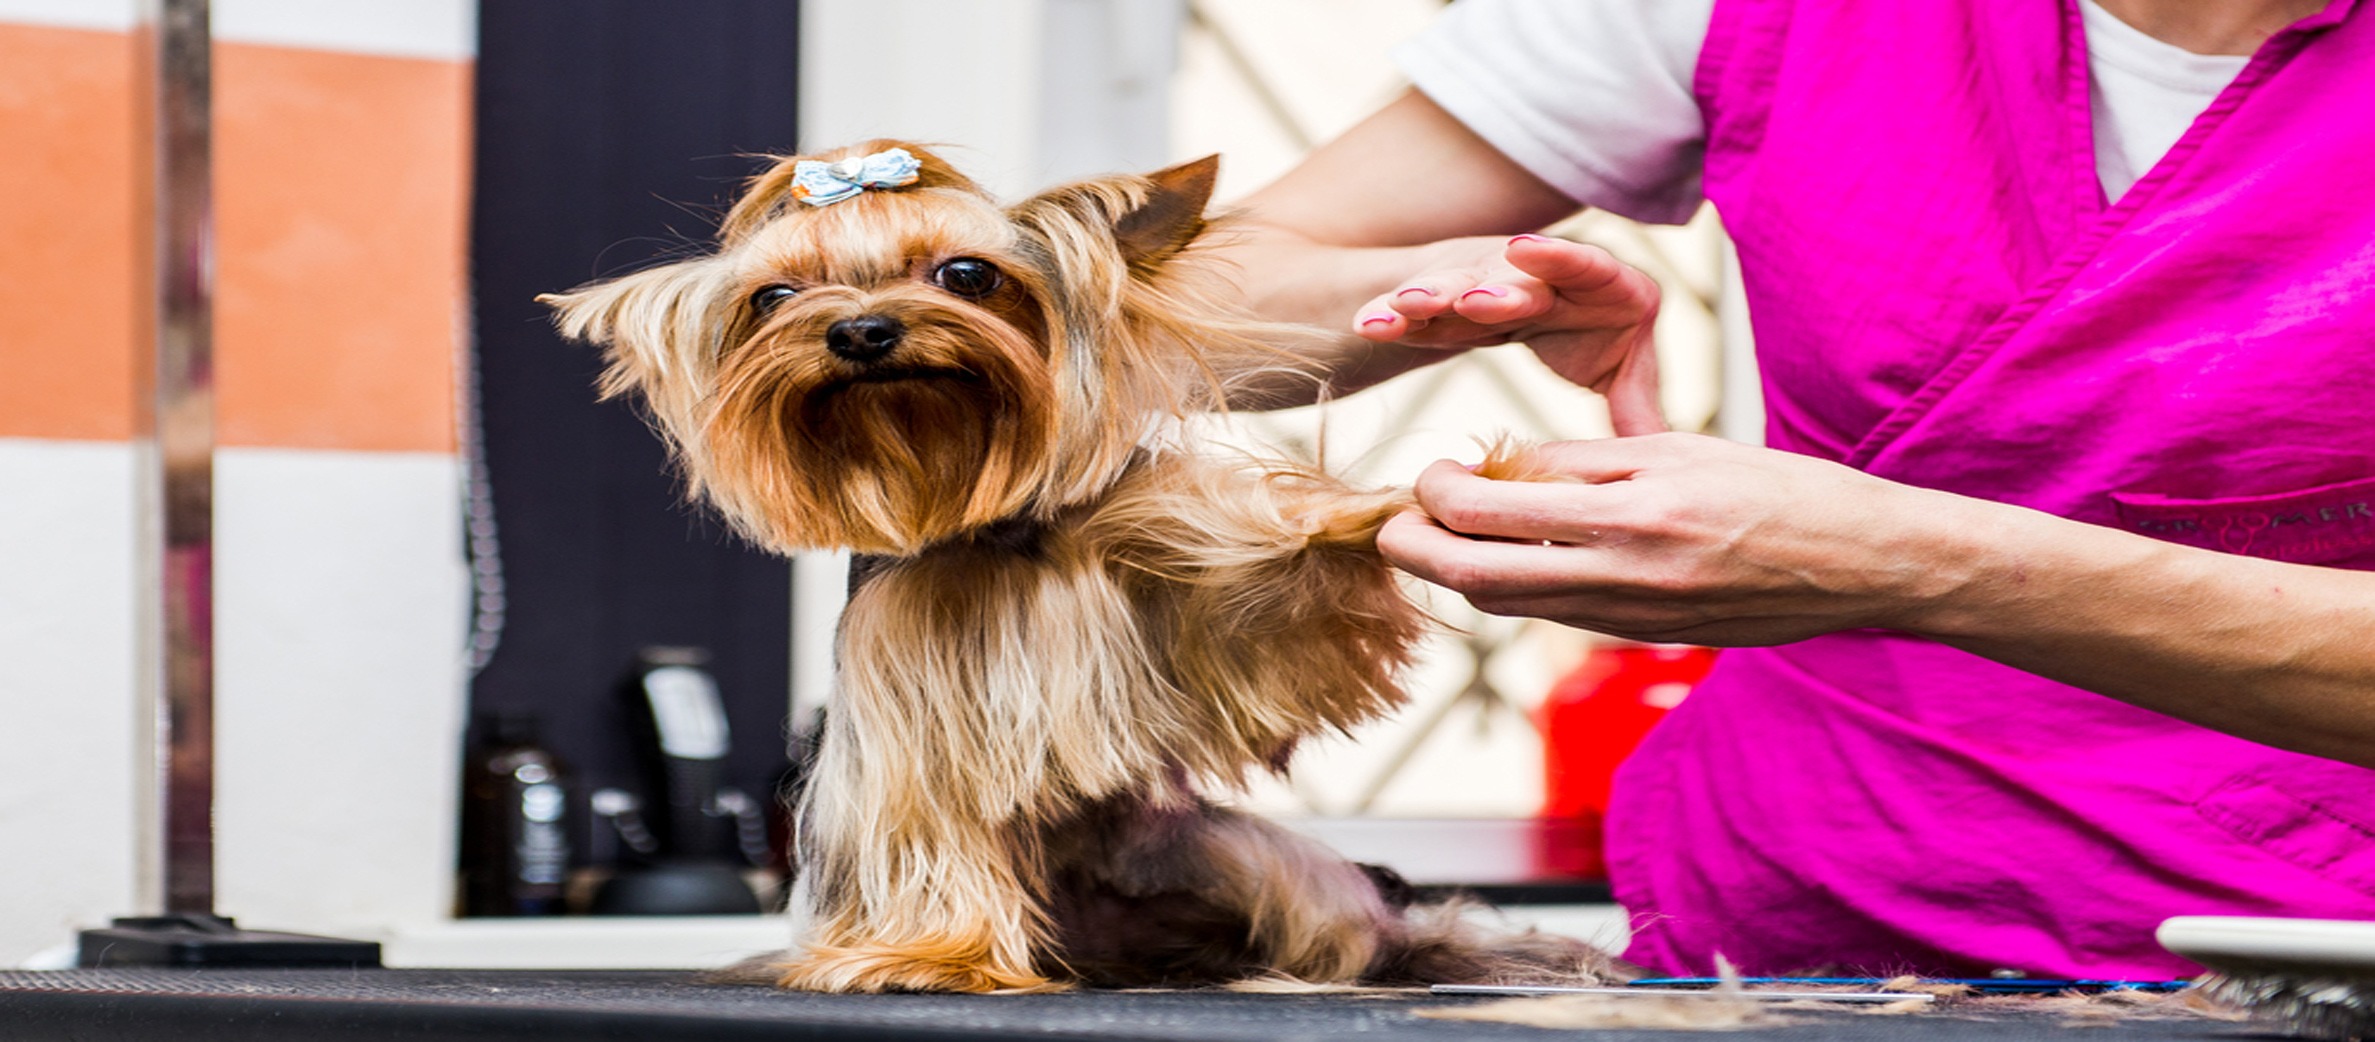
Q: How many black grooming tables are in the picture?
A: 1